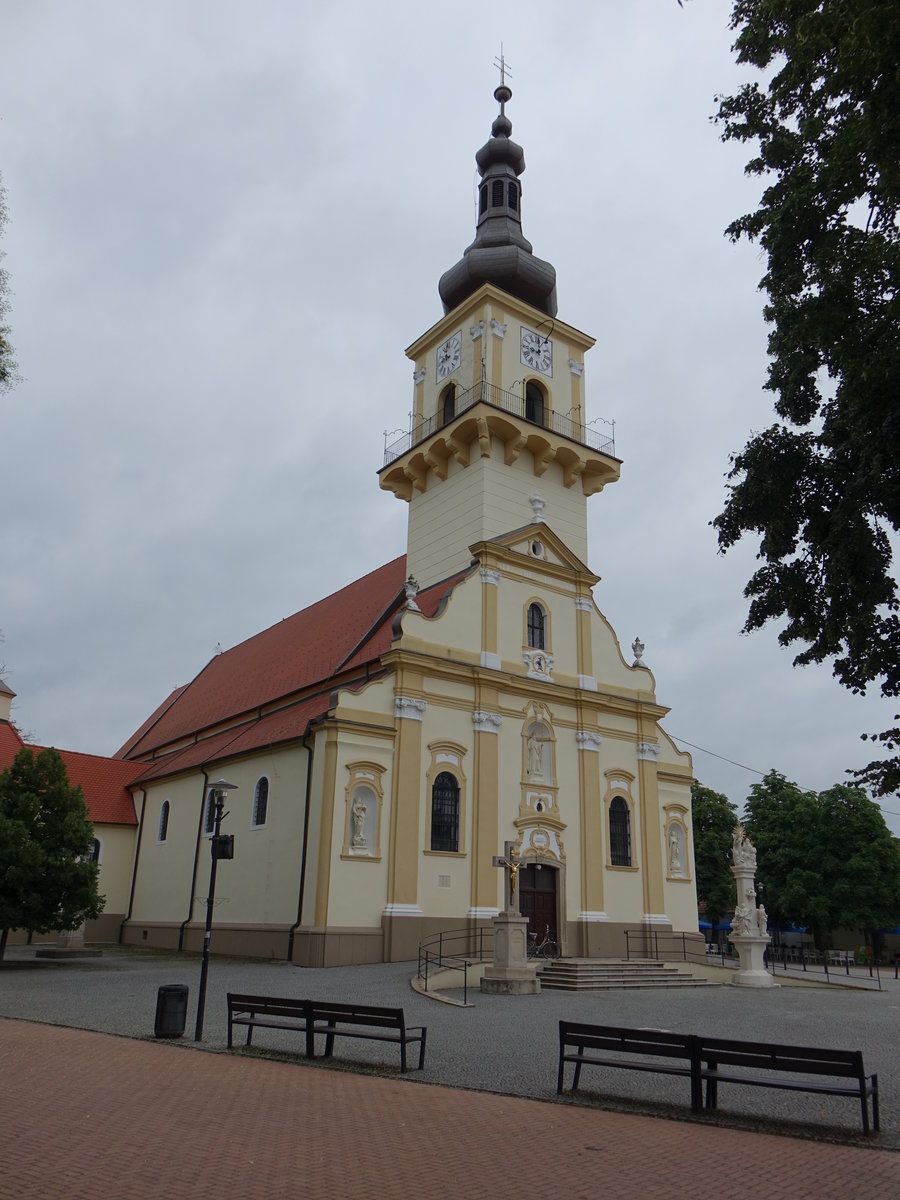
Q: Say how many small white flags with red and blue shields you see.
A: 0